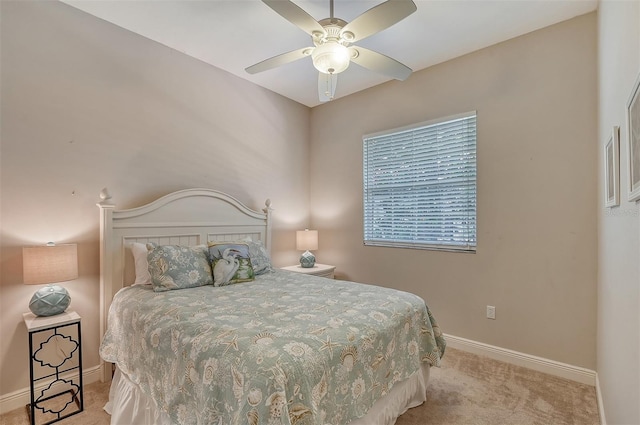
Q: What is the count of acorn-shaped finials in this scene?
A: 2